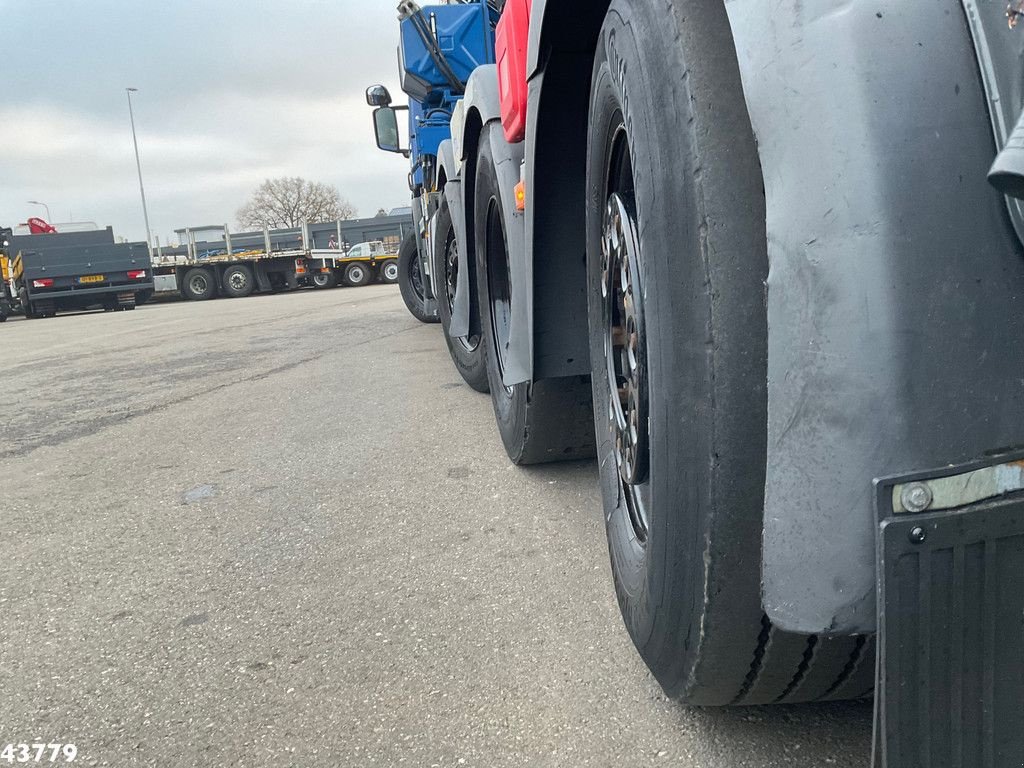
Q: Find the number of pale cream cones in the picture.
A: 0